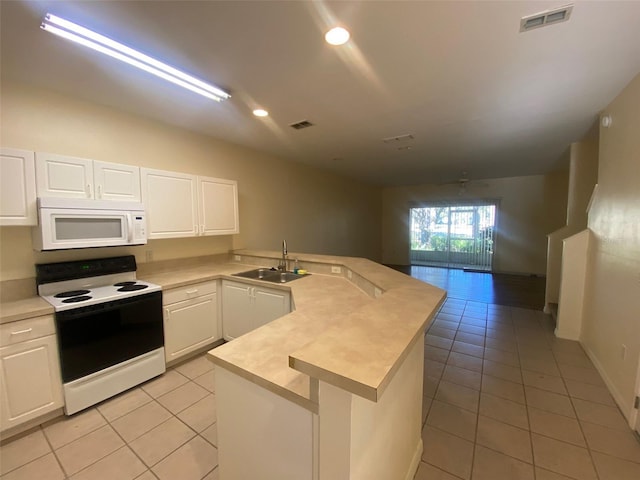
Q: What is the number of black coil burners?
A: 4